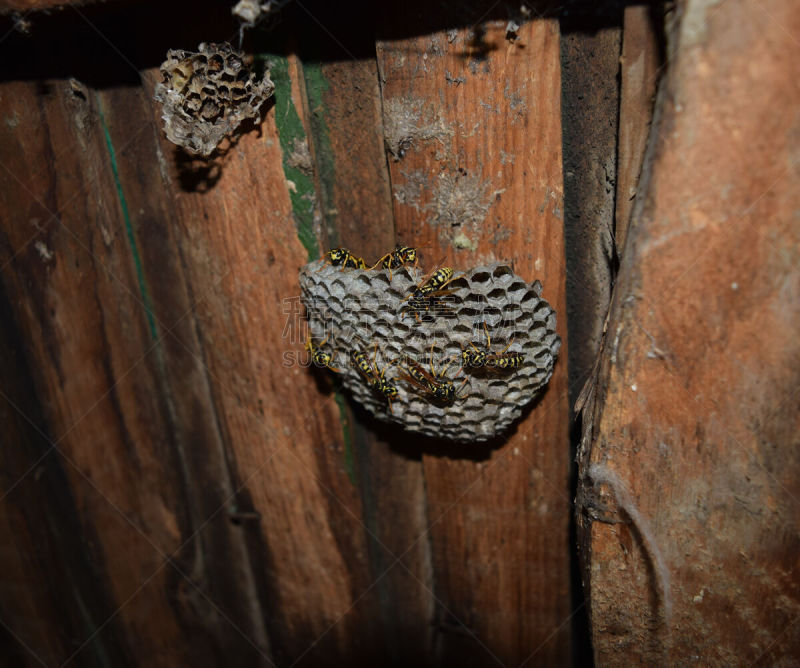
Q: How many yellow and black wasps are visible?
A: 7